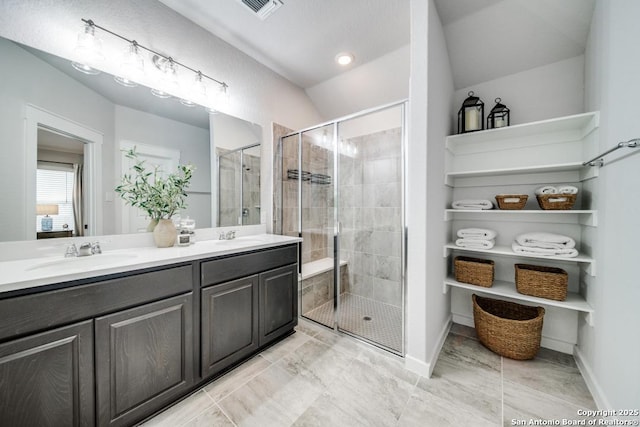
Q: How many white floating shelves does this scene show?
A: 5